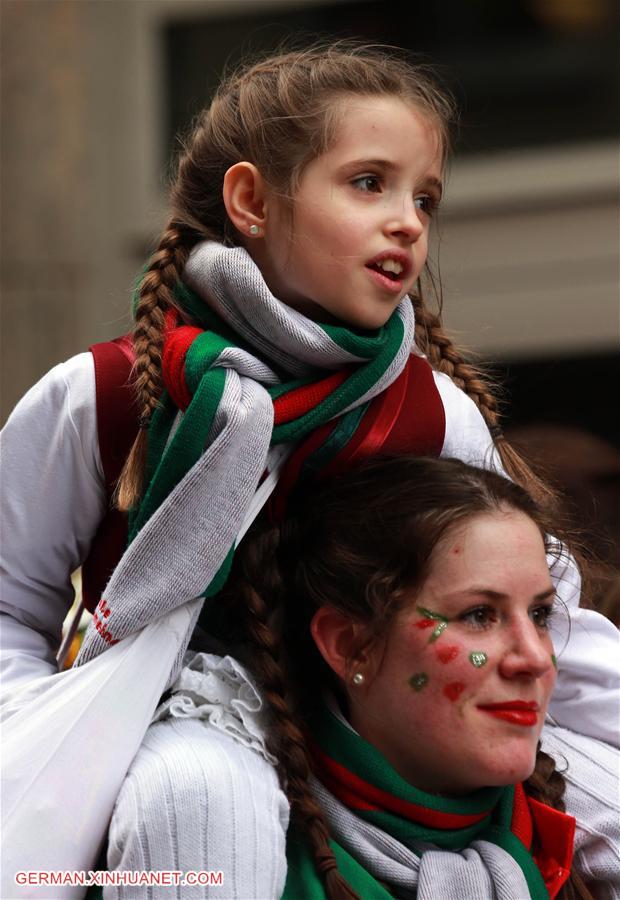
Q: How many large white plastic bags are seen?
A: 1